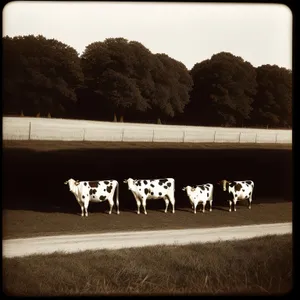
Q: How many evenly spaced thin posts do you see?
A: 9